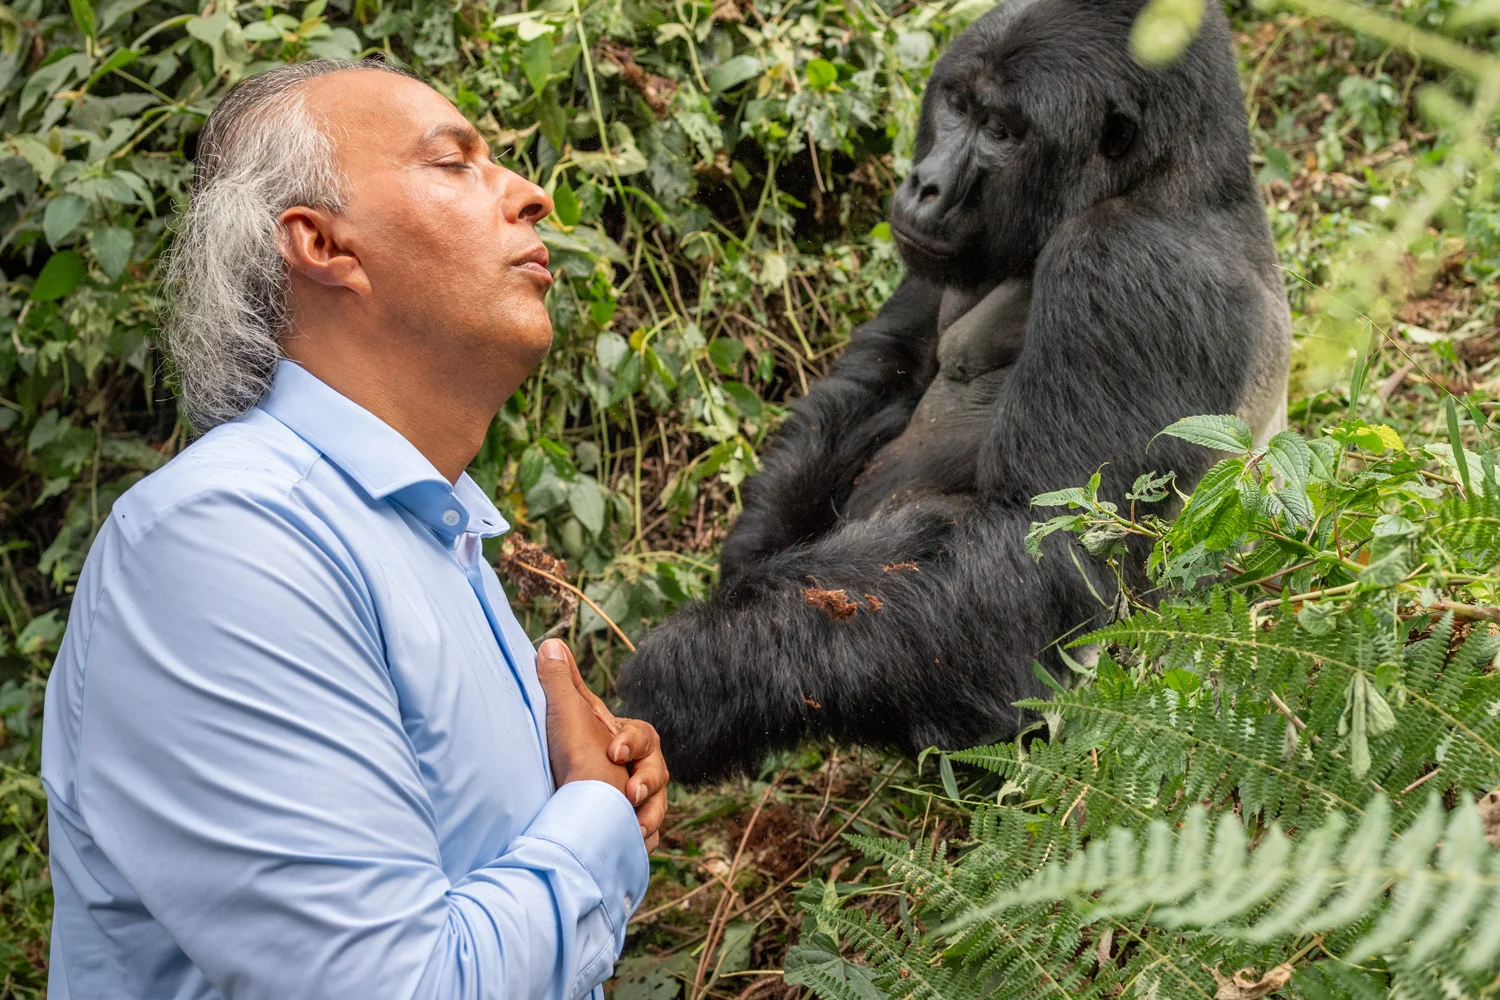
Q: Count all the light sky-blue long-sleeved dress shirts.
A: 1